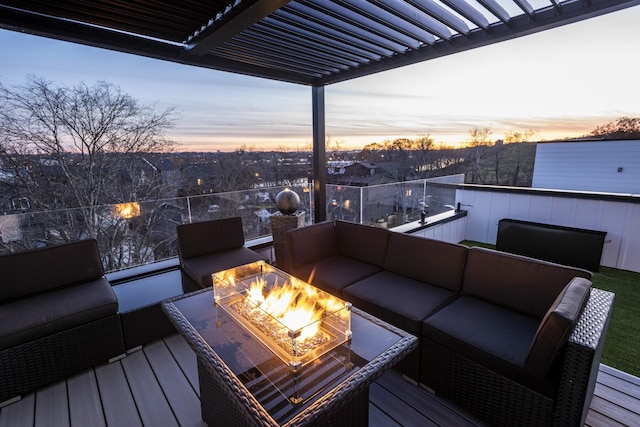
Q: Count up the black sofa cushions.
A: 12